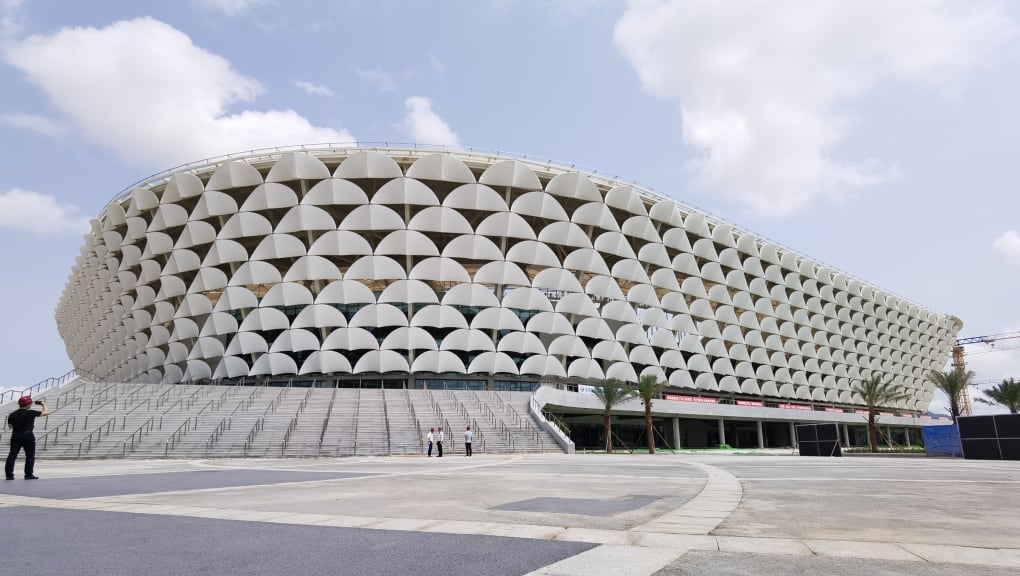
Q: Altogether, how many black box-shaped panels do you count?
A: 2